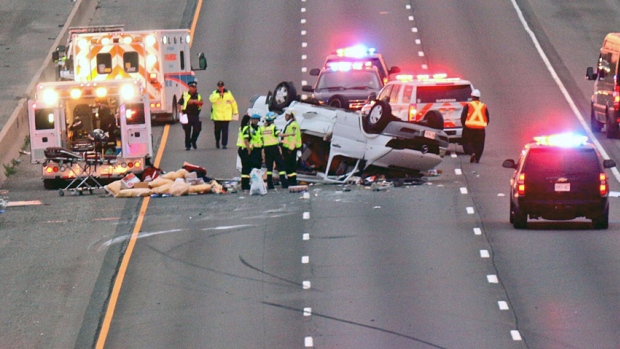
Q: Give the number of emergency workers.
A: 7